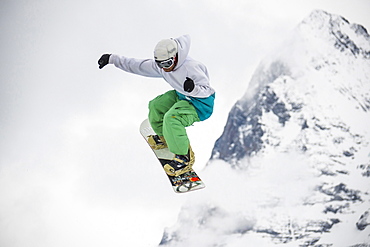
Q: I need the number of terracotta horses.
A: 0